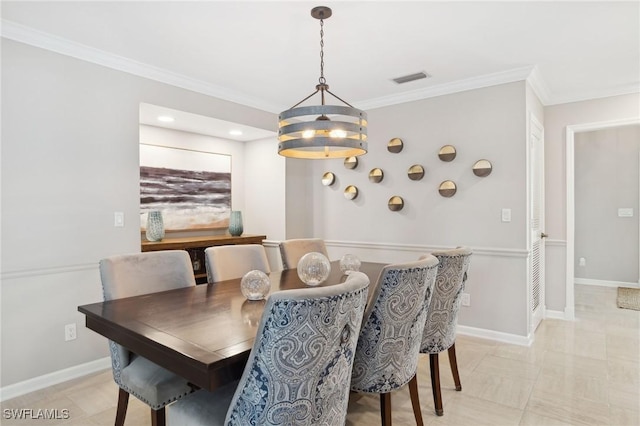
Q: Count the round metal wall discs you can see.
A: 10